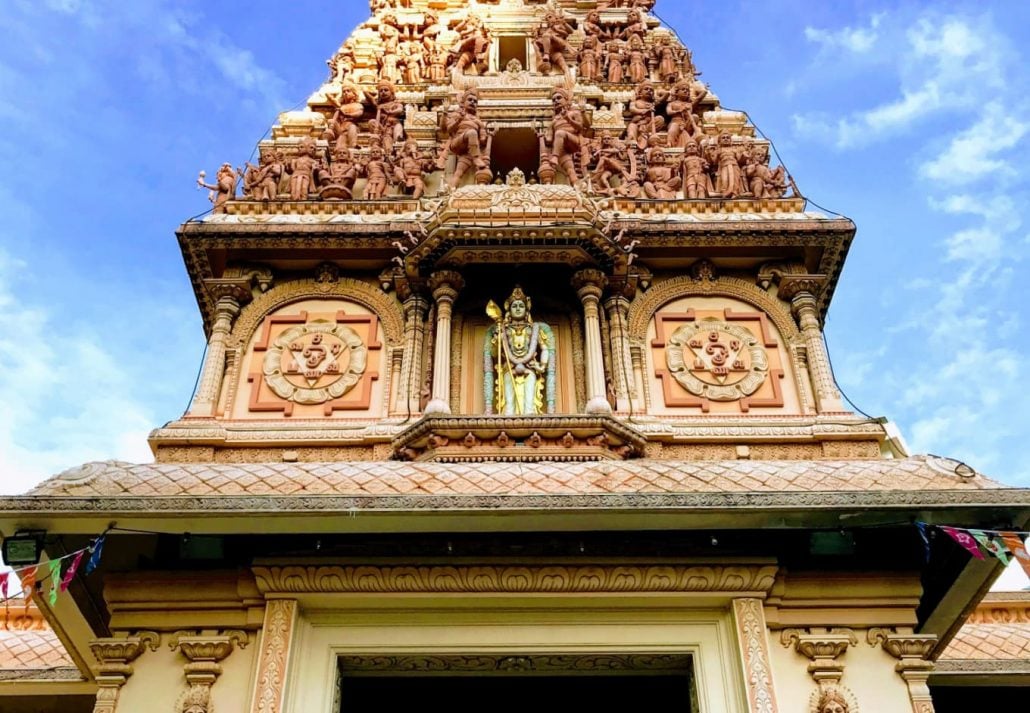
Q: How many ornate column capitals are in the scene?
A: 10